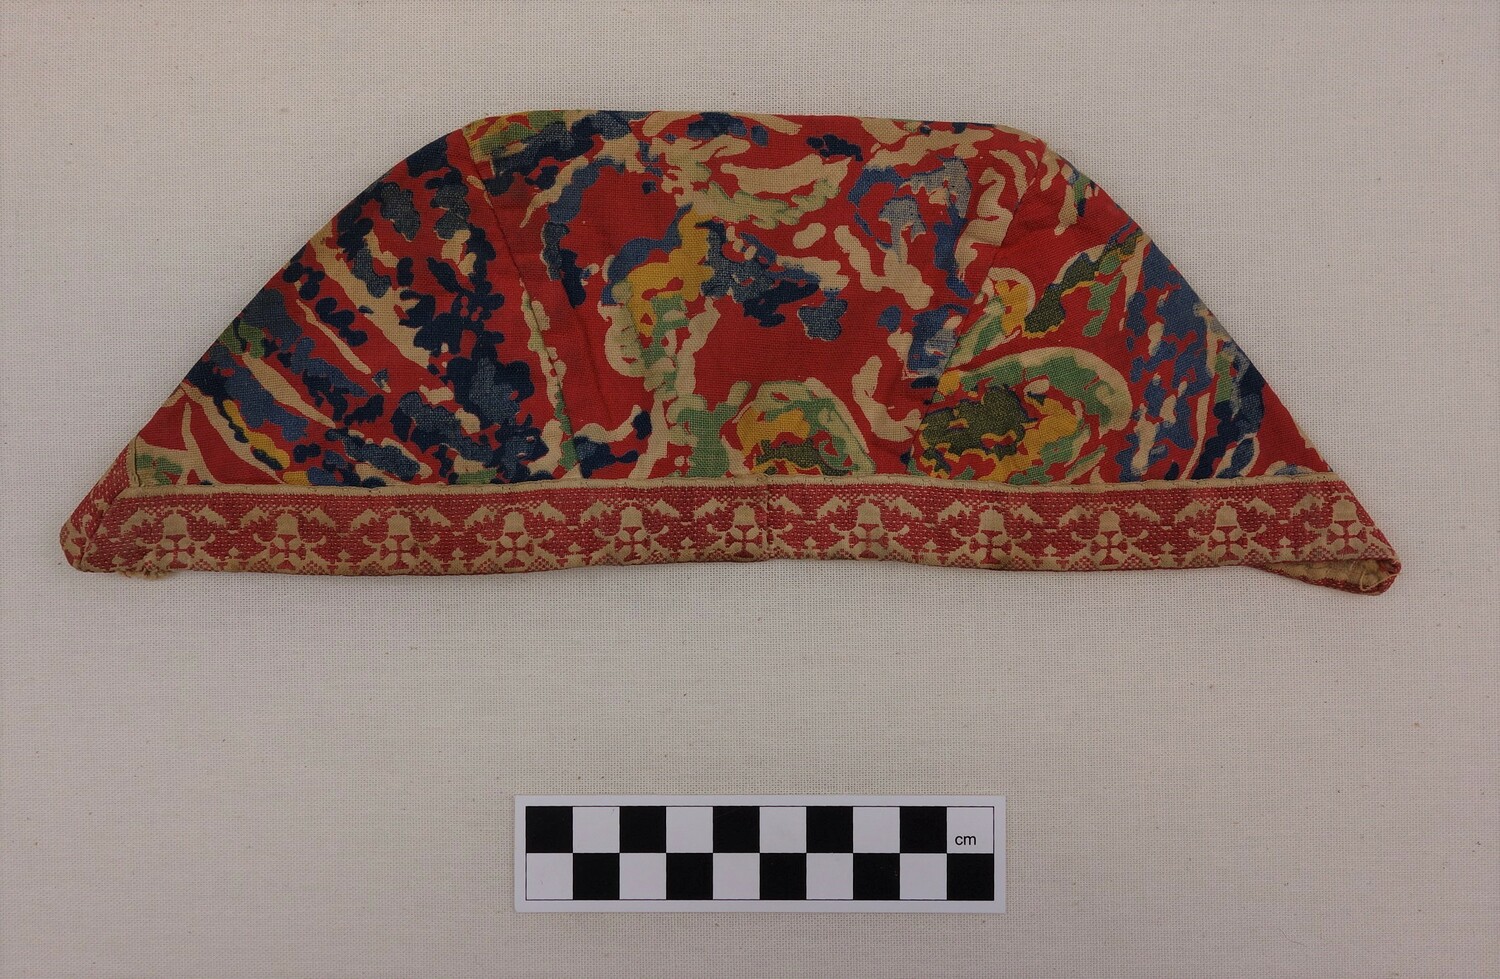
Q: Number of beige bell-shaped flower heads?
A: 11